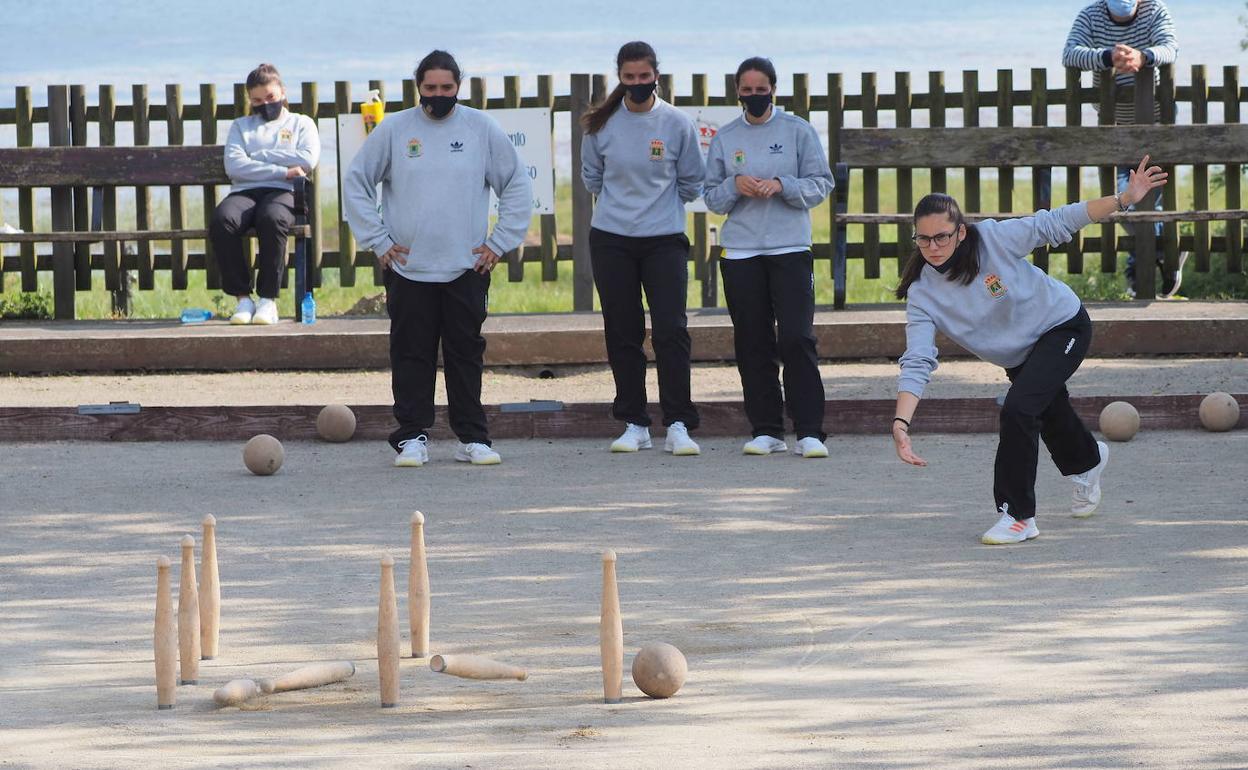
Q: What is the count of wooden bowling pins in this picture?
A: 9